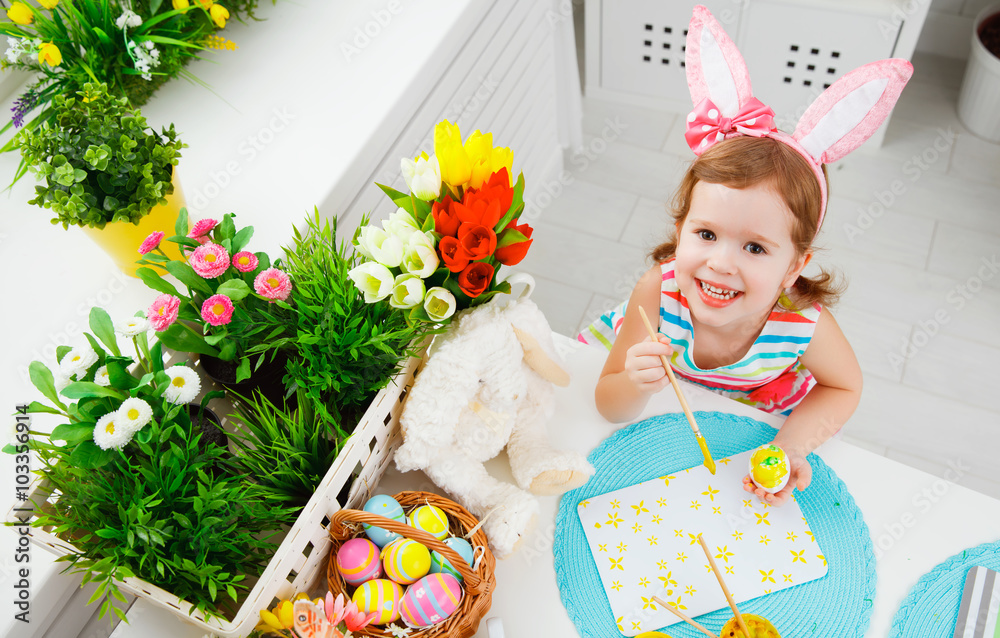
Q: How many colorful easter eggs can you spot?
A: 8